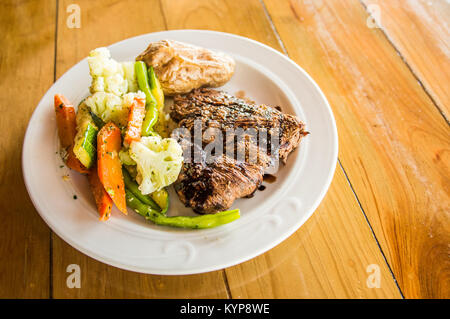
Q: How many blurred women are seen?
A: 0